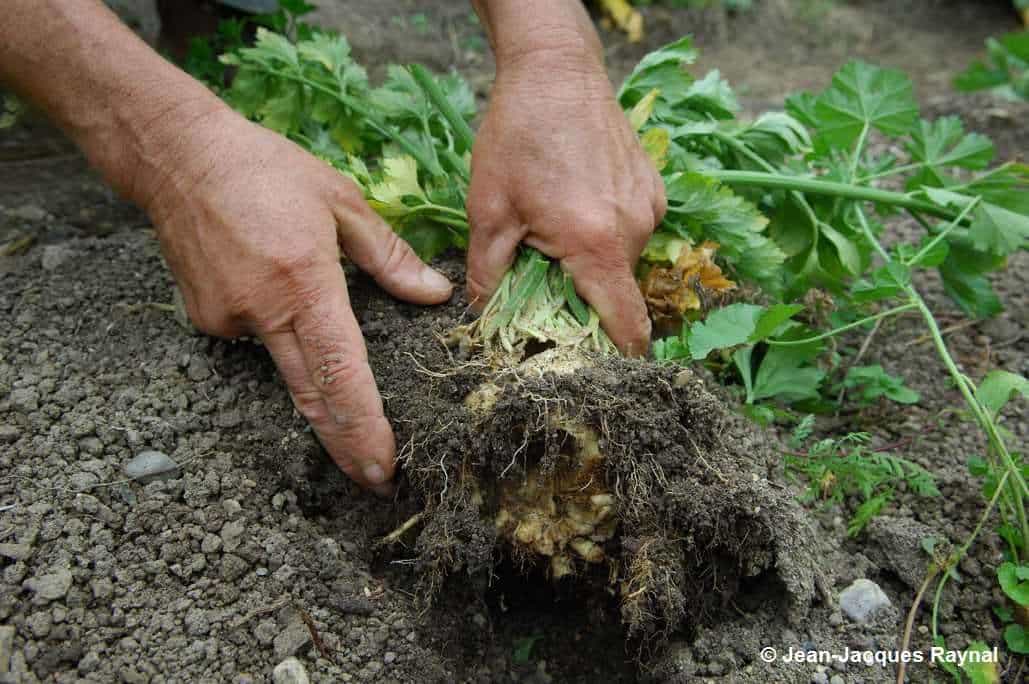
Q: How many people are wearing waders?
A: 0